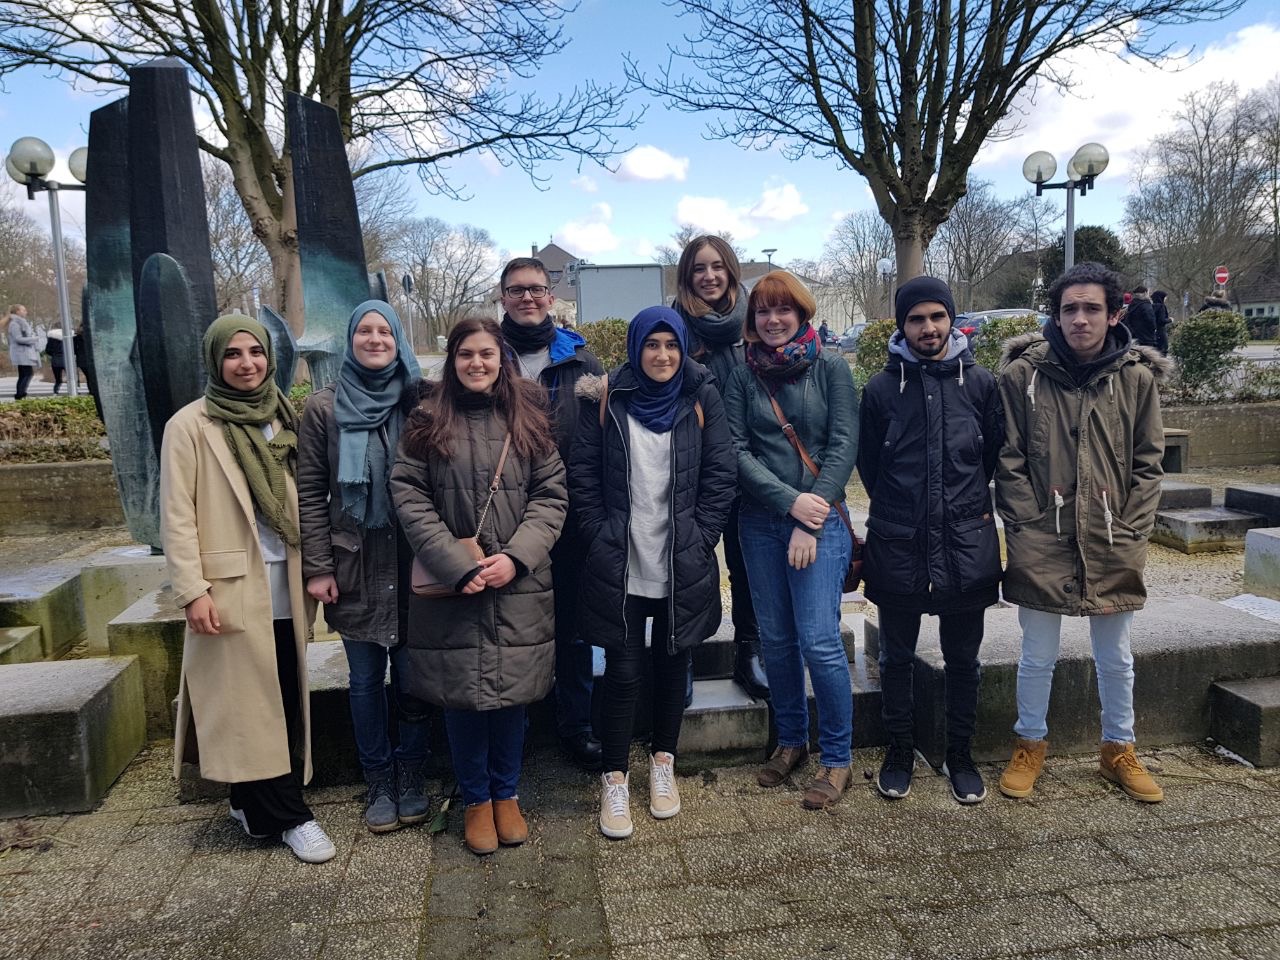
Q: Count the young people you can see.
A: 9